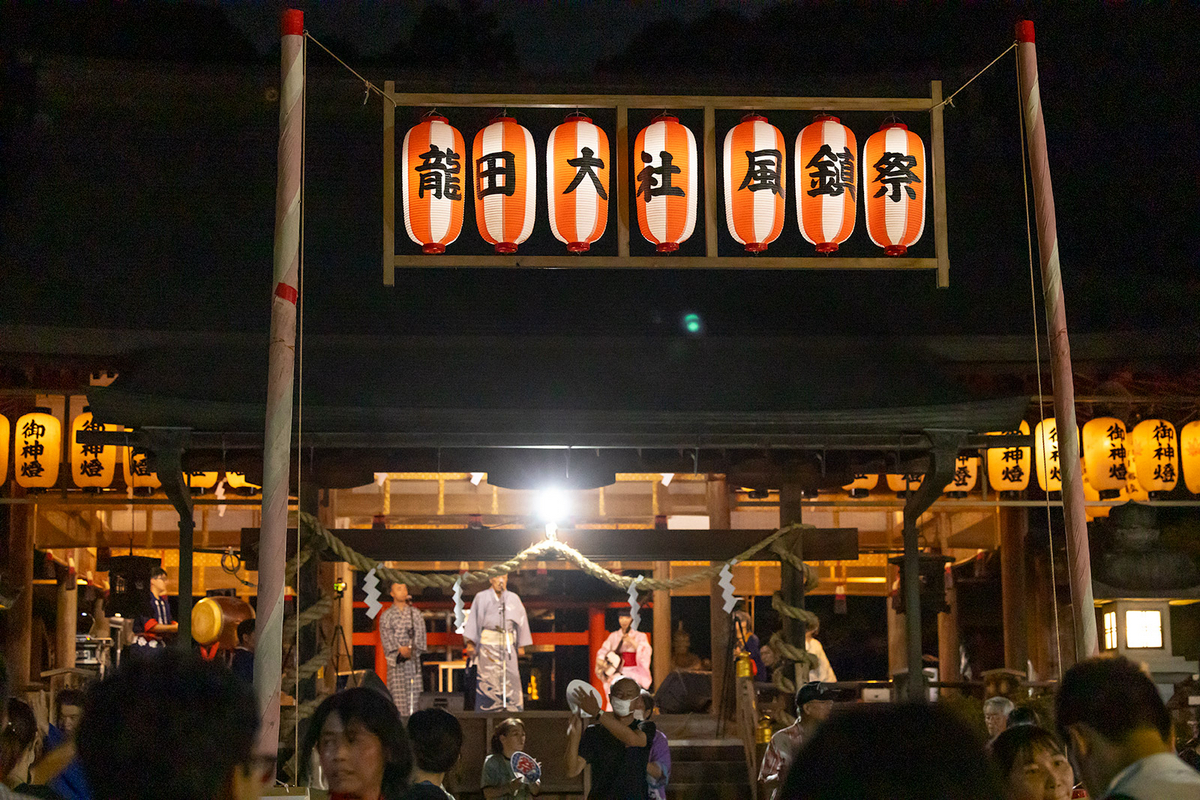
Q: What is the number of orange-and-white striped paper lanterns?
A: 7